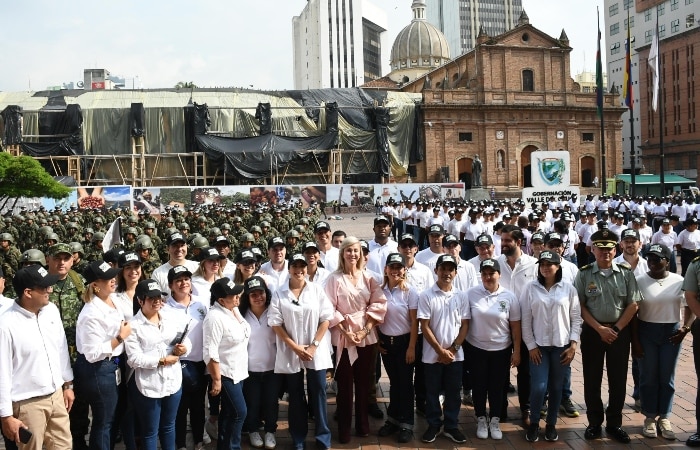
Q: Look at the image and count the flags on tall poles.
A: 3